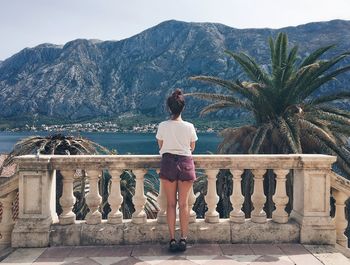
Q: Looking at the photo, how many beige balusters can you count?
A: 12